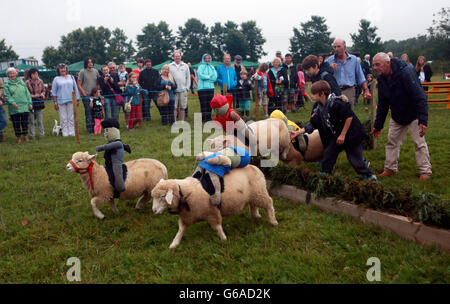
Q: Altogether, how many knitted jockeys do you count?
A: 4